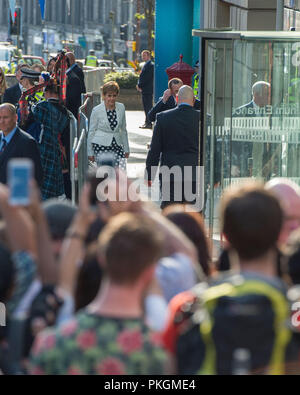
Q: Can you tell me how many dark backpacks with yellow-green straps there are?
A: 1